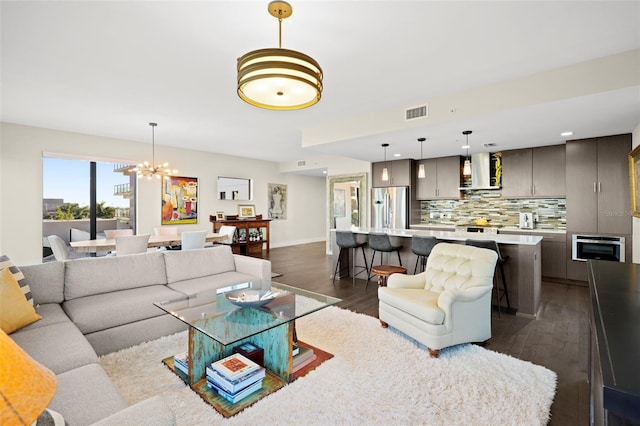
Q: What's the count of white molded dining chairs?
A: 6